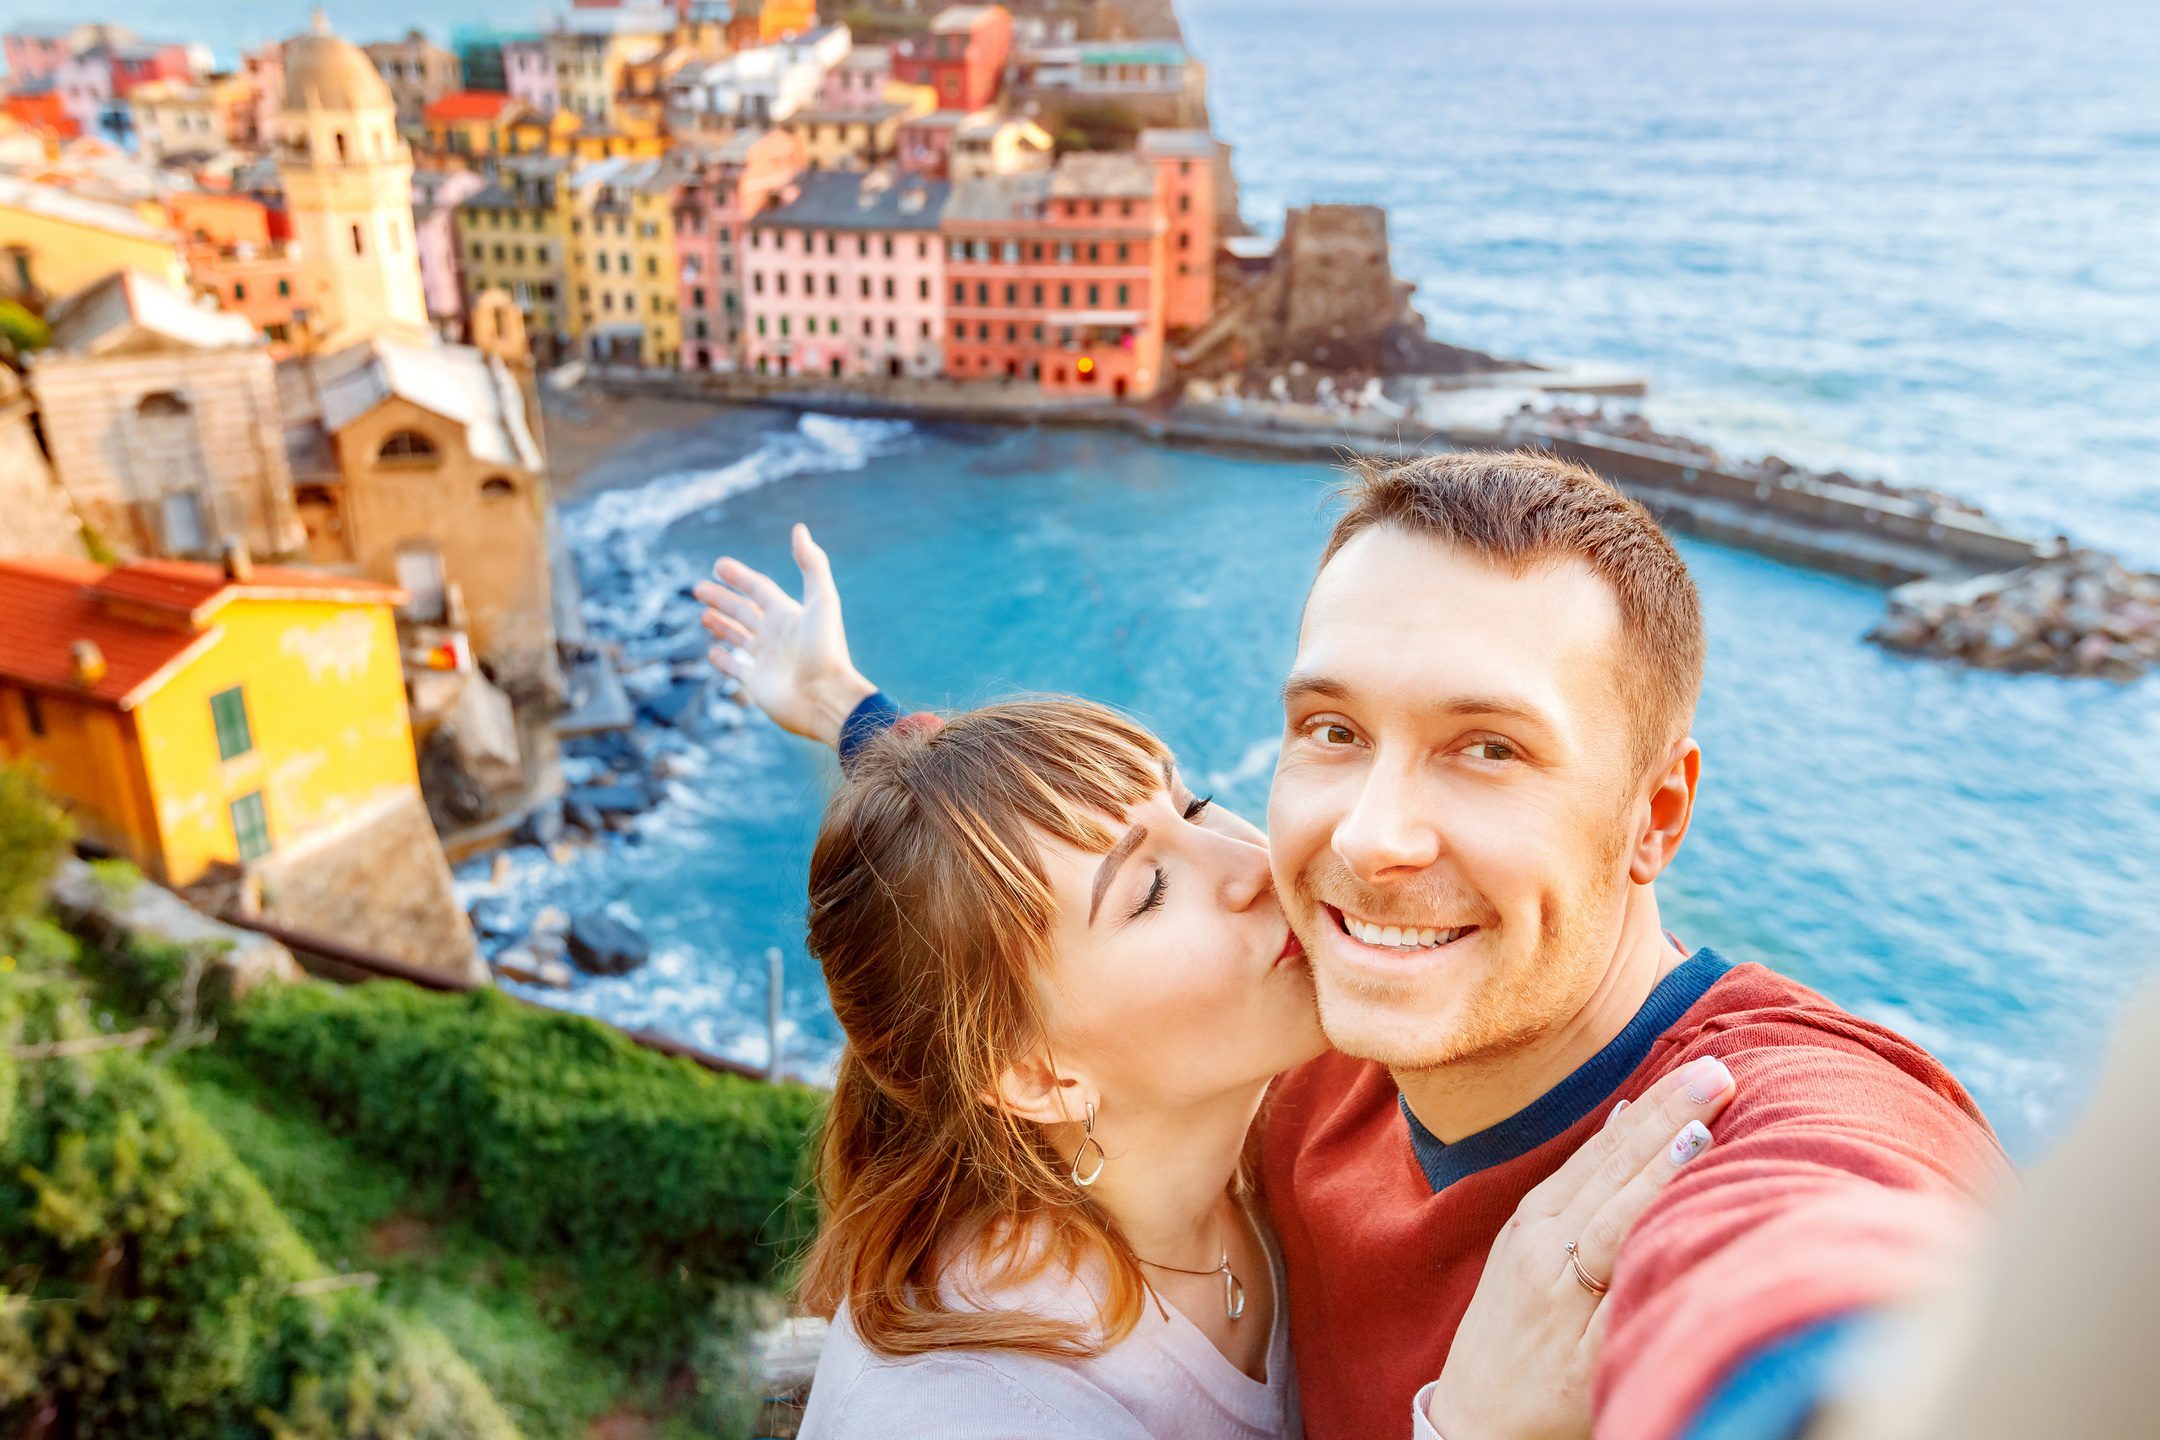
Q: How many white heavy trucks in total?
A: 0